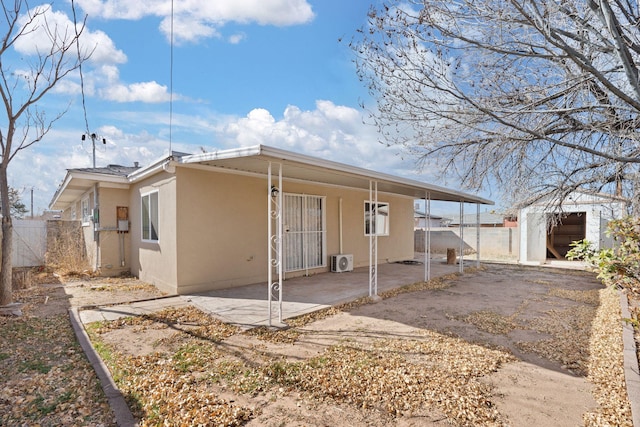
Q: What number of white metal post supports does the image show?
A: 5